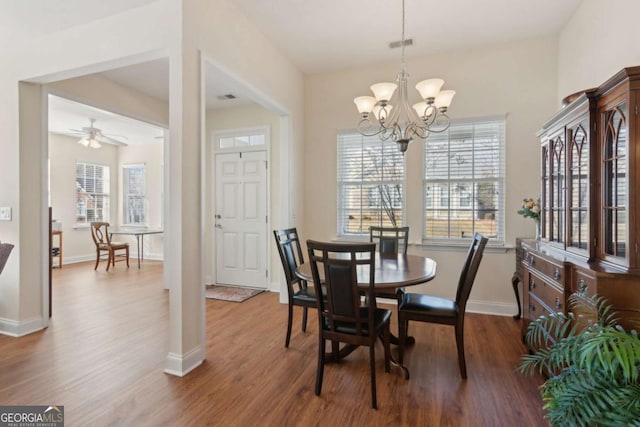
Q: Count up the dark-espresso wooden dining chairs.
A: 4